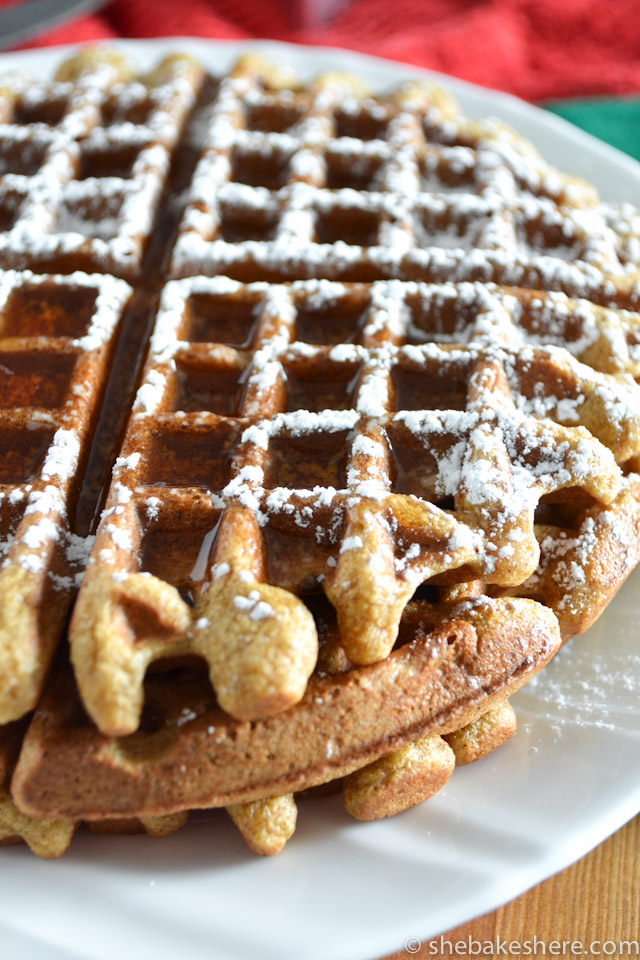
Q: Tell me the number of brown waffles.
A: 3